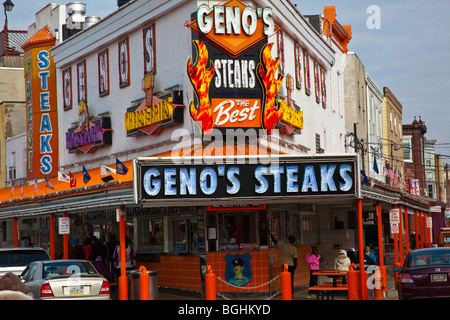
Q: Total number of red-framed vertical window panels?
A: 10